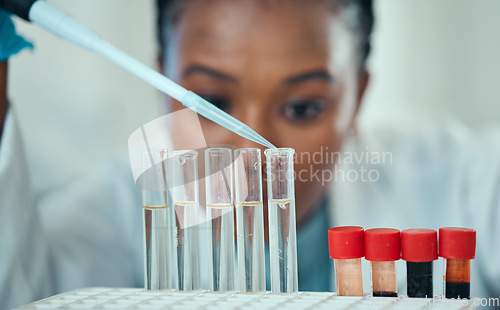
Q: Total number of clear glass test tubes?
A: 5